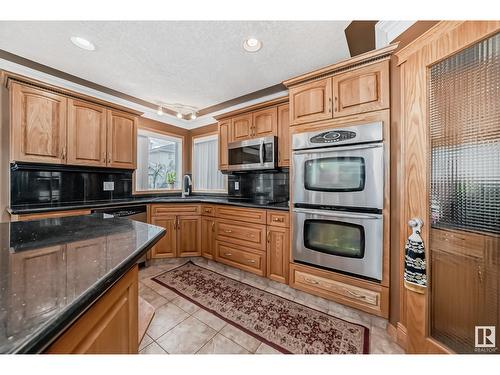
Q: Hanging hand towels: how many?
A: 1